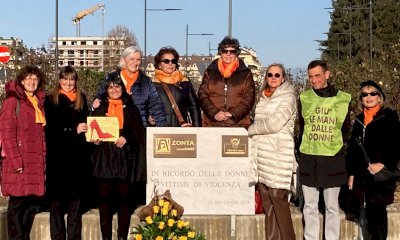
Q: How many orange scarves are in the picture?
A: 8